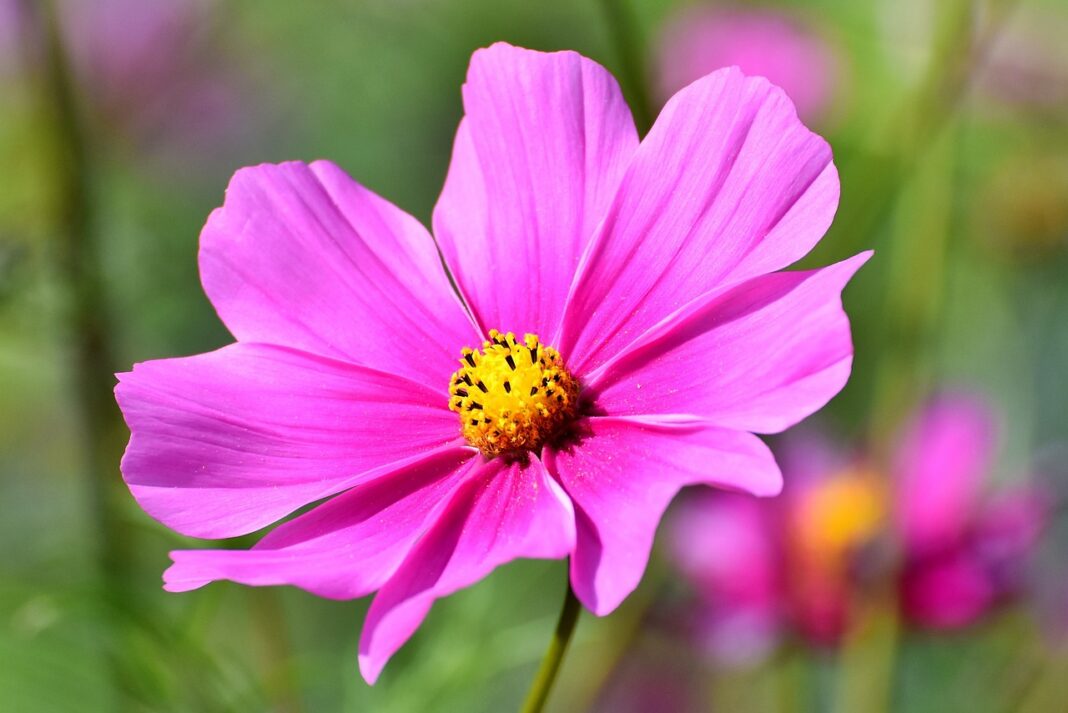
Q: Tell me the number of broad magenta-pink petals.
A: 8